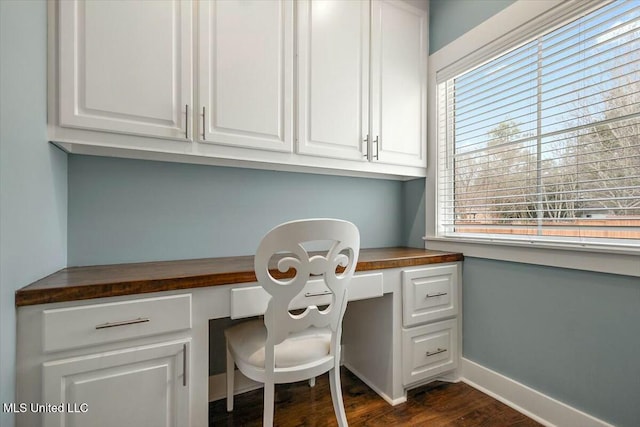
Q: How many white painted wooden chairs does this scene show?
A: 1